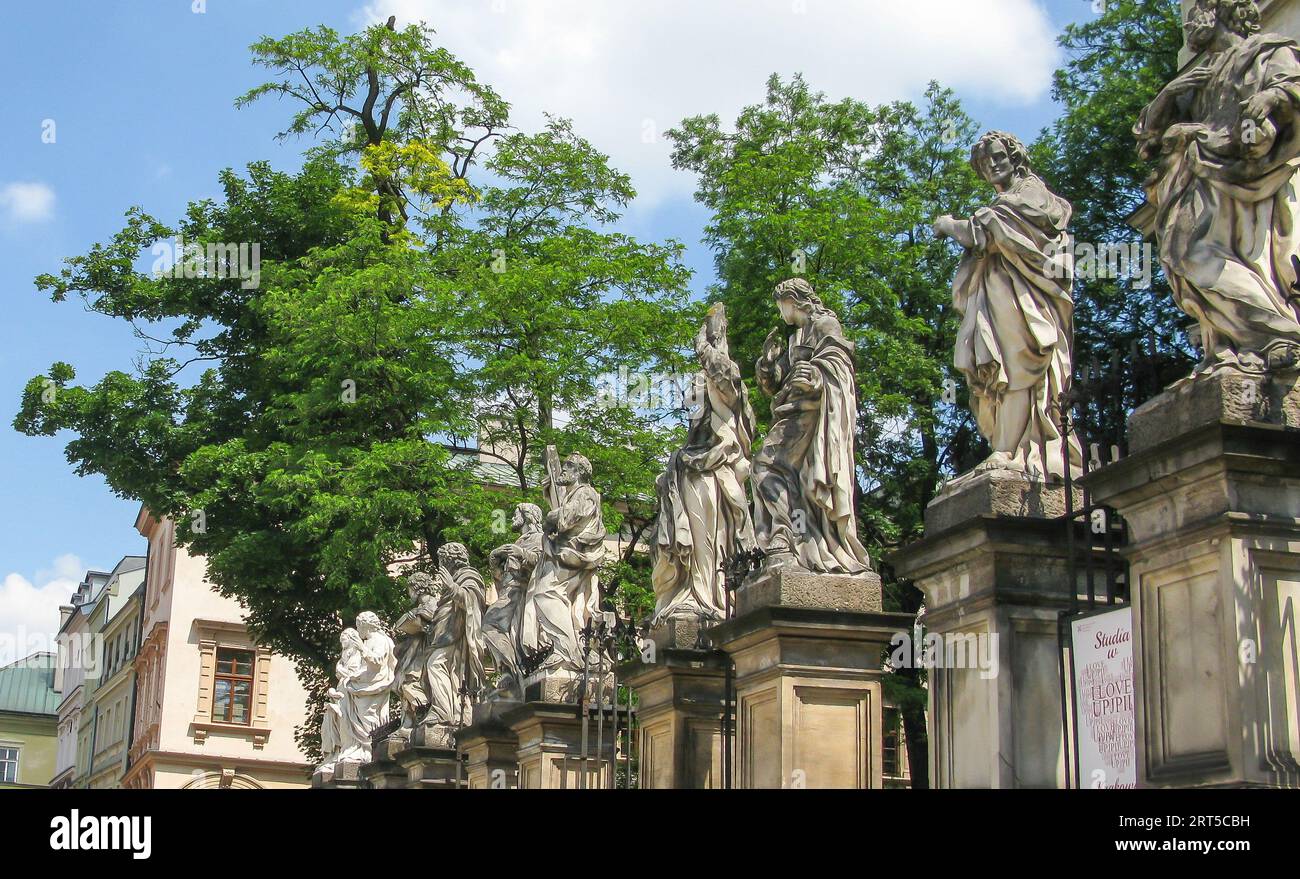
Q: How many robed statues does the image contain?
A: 10